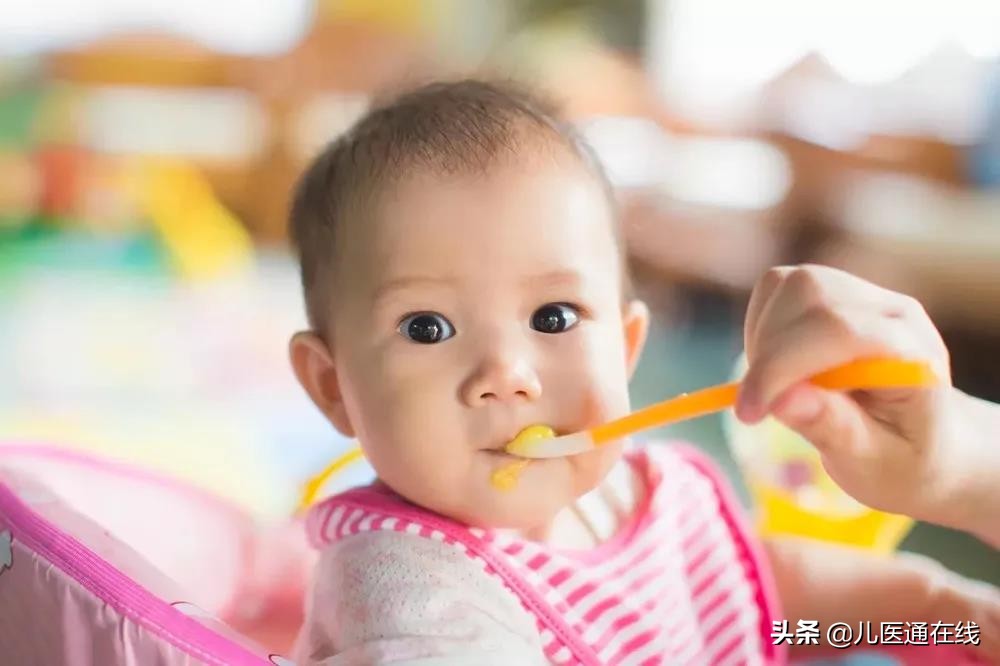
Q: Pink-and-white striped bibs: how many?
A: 1